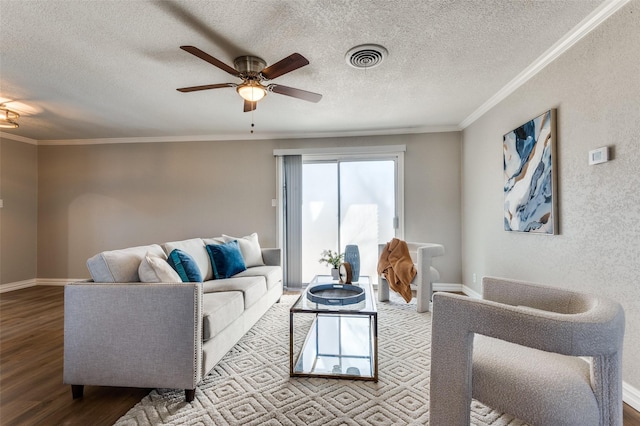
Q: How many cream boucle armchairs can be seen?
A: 2